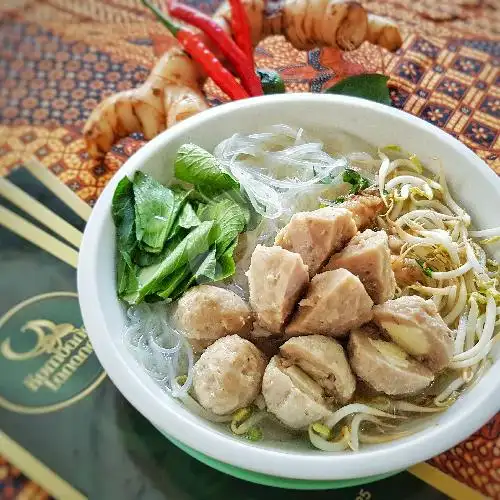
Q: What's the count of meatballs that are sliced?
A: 3